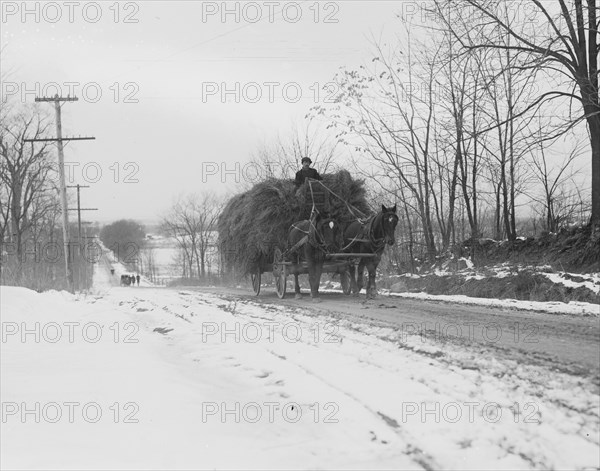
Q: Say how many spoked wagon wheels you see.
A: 3